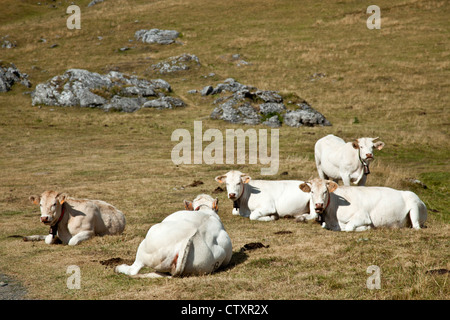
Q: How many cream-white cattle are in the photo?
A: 5